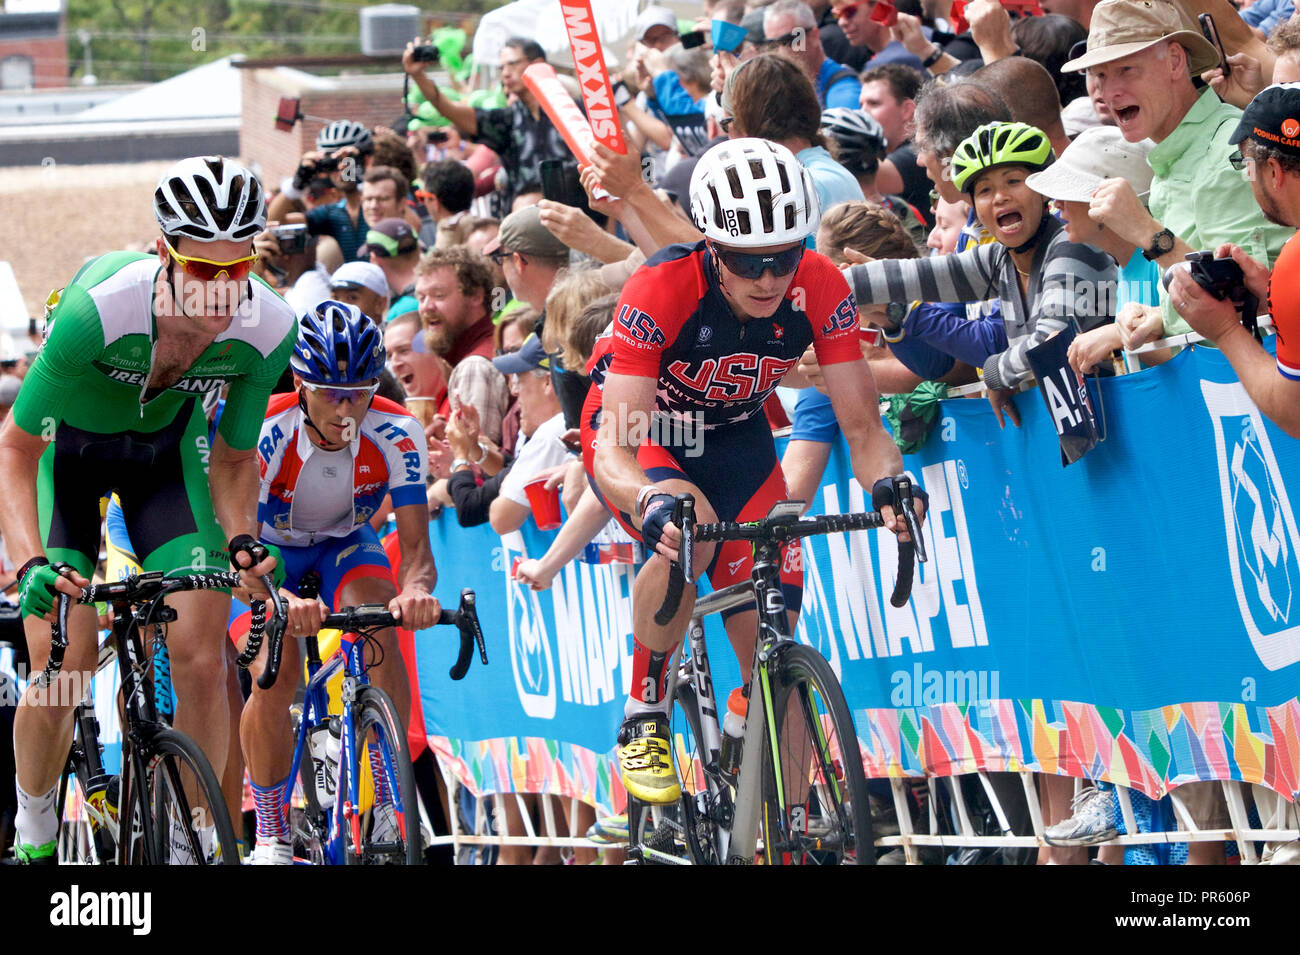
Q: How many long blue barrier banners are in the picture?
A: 1